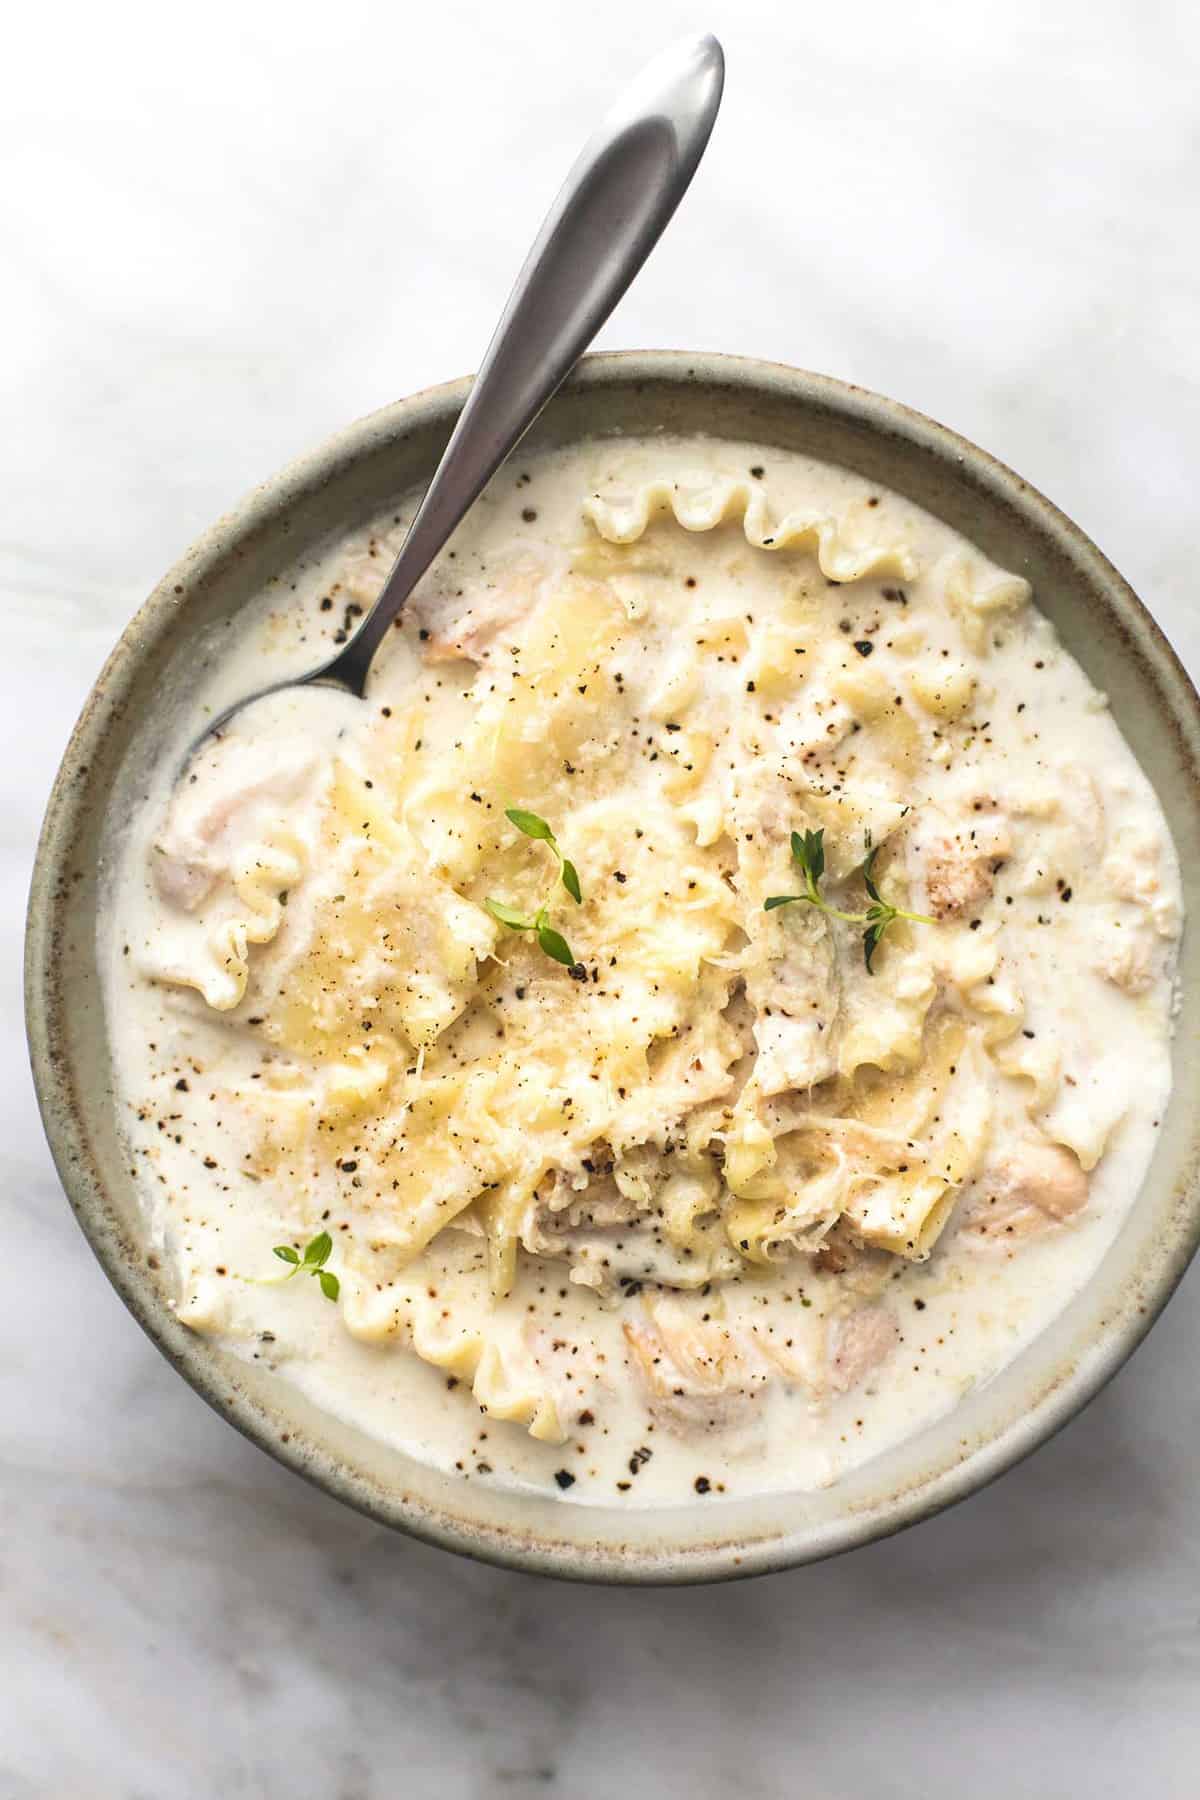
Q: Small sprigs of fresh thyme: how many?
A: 3